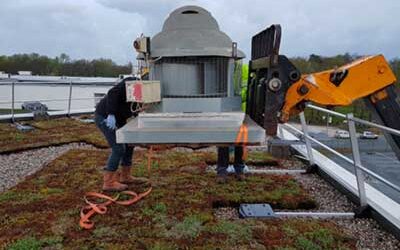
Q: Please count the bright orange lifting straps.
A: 2